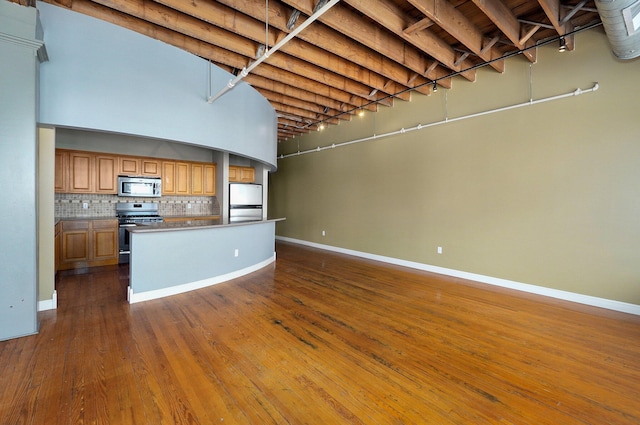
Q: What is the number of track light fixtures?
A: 4